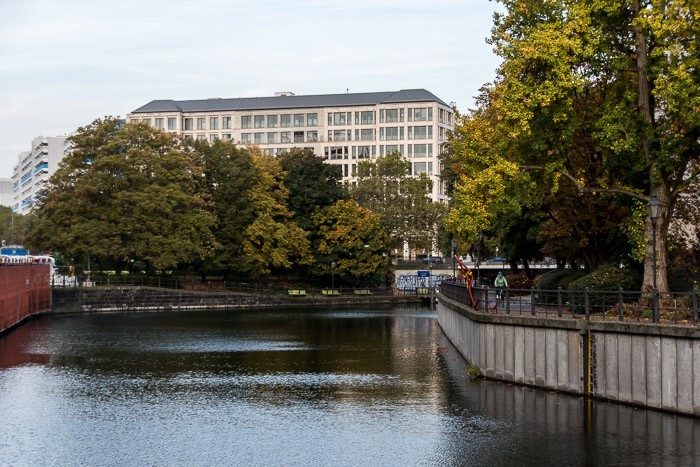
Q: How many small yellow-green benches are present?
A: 3